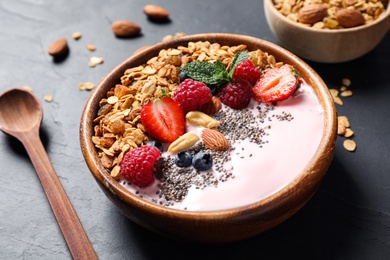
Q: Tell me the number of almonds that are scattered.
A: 3